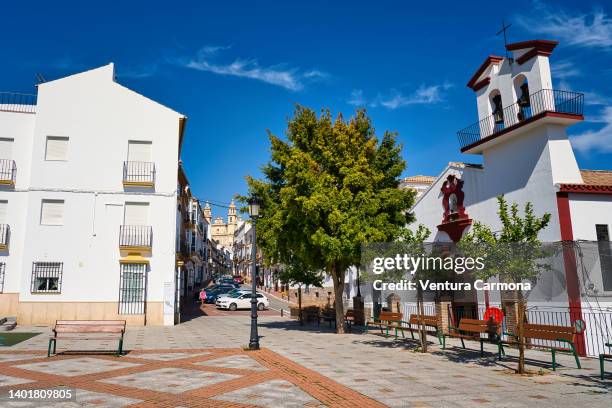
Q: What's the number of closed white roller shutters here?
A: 6